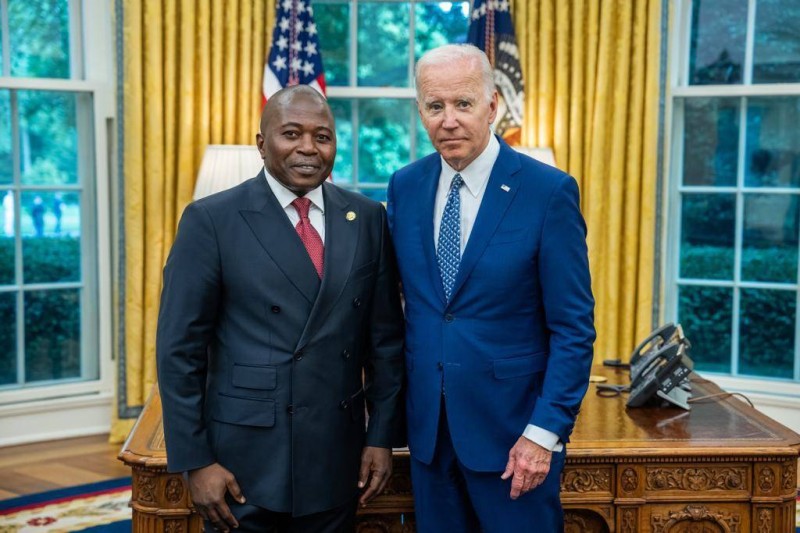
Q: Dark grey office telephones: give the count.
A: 2